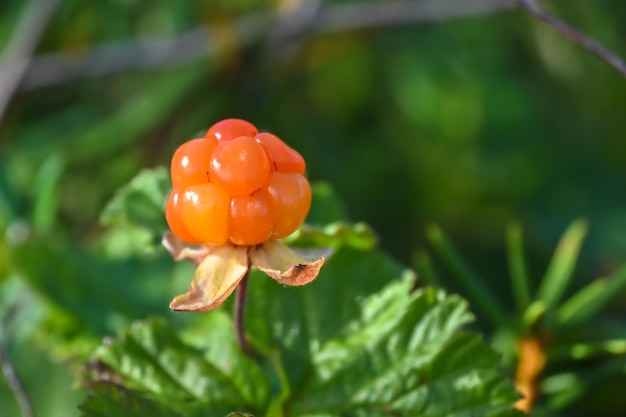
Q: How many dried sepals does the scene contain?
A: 3